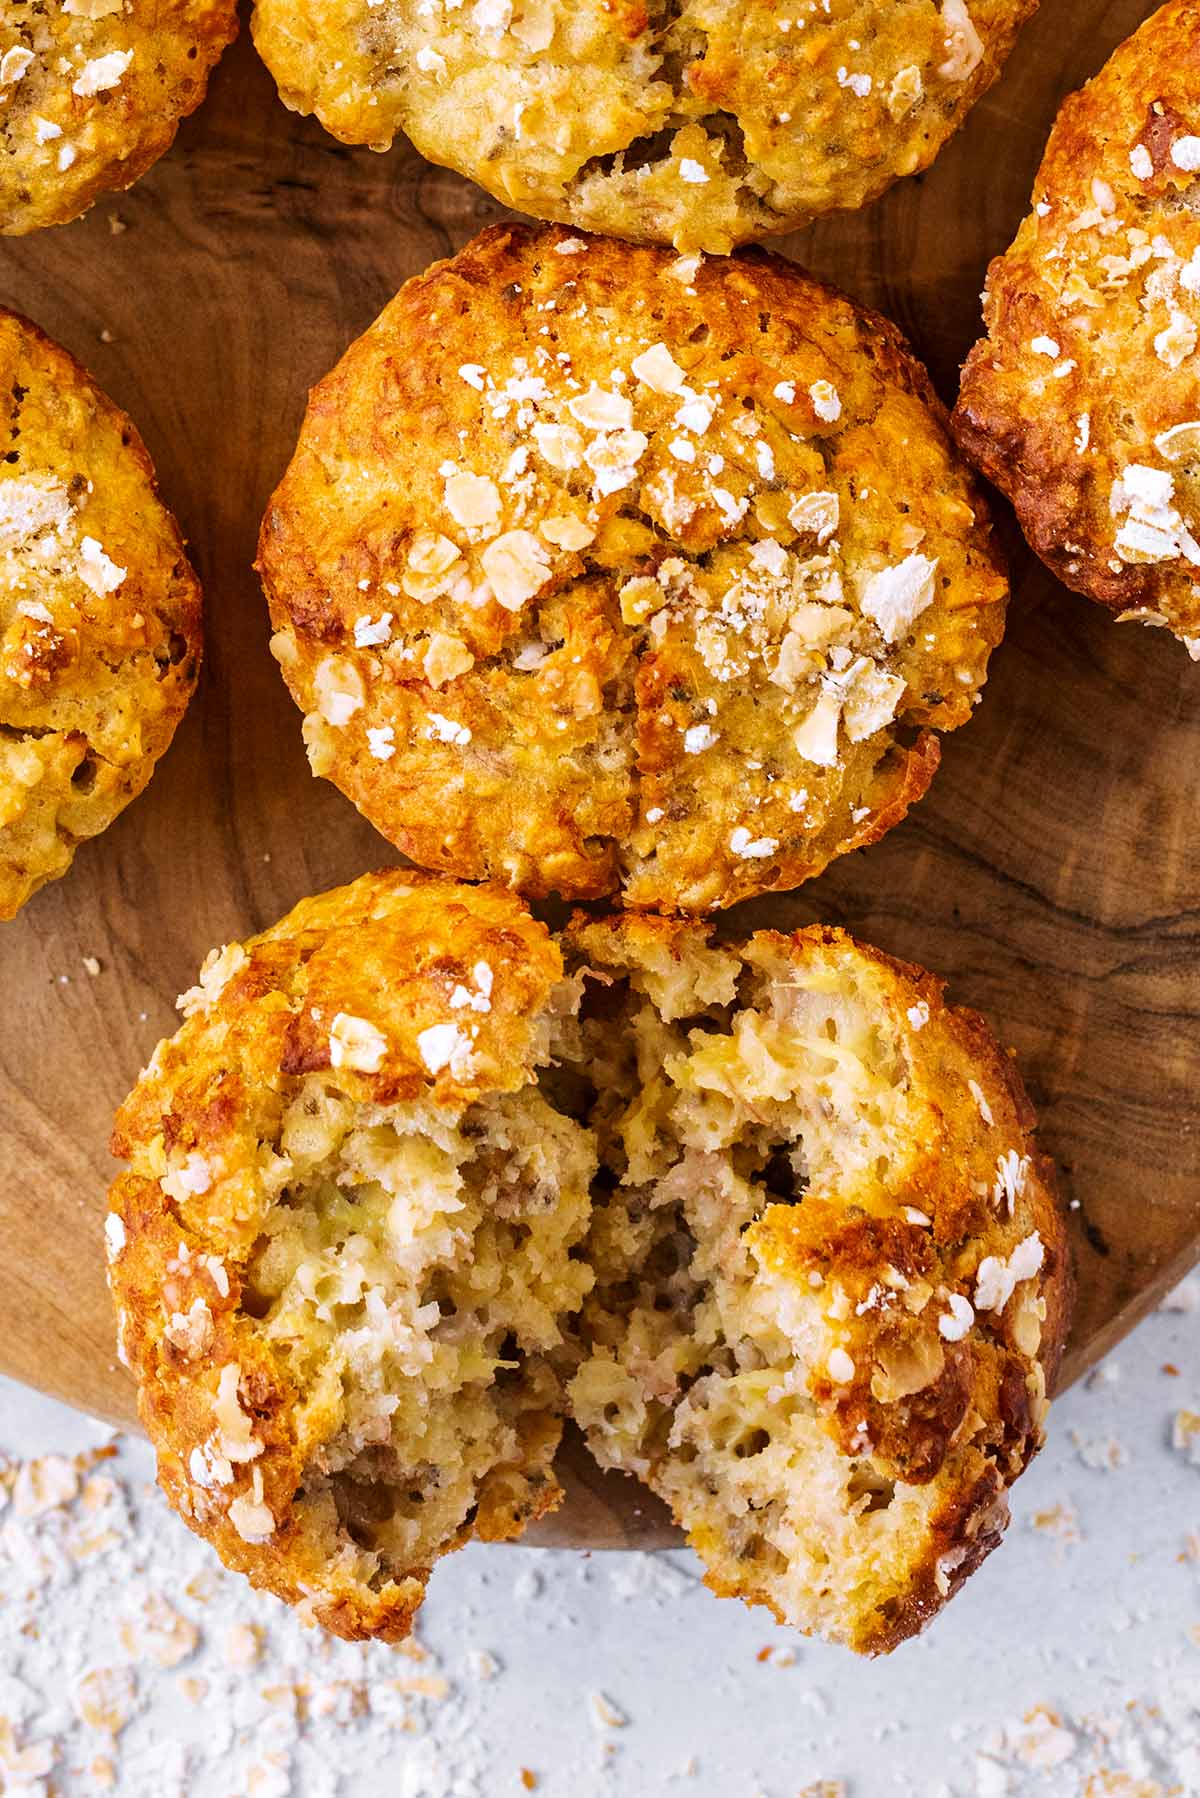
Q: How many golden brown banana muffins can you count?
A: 6